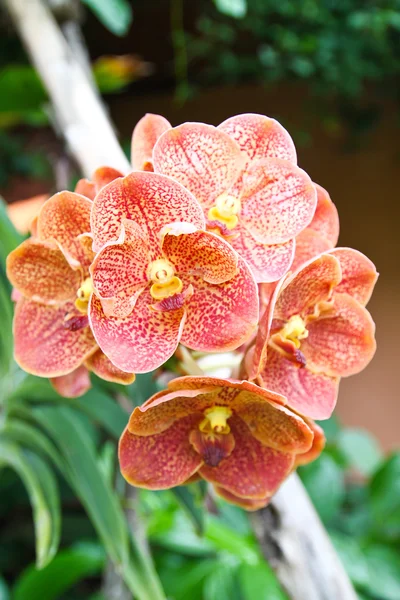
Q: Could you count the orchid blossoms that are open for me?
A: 5